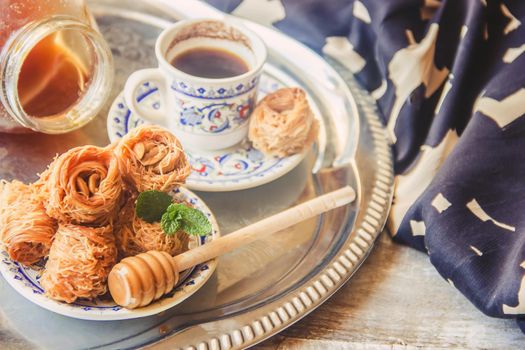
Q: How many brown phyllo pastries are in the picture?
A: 6